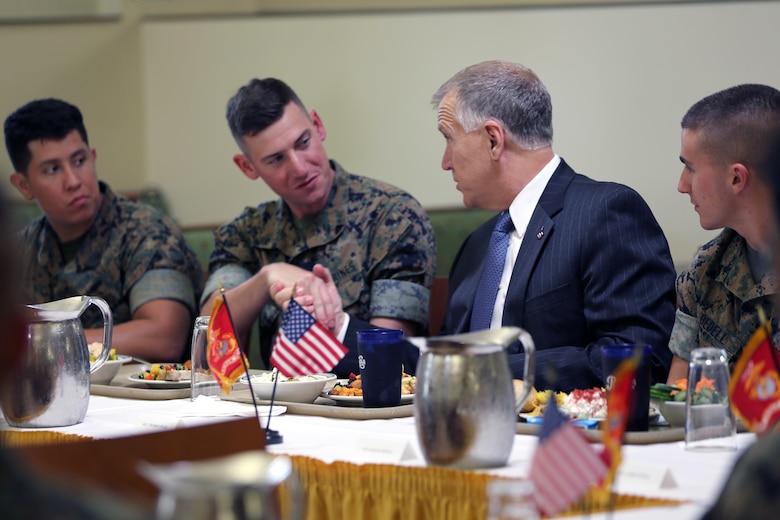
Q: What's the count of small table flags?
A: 5